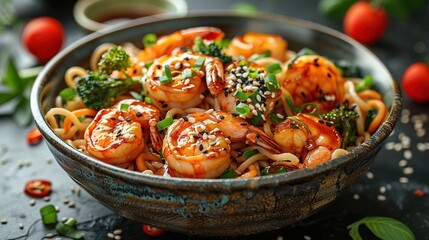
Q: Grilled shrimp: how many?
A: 8